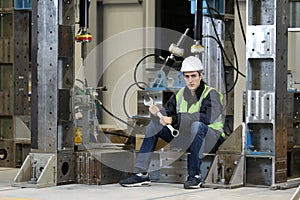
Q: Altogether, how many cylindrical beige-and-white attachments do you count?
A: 2